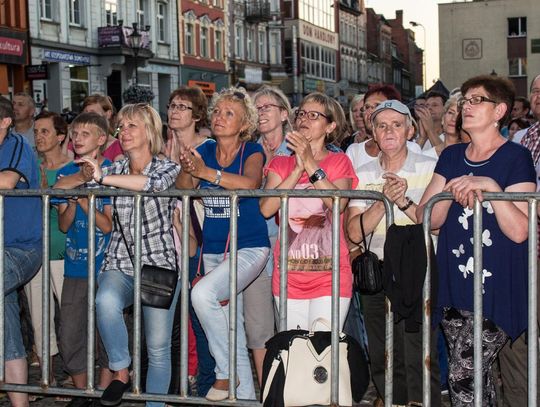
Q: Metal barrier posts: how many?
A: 12